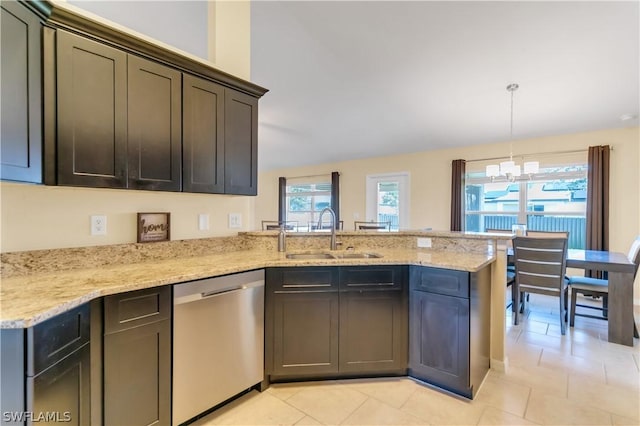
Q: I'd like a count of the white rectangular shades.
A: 4